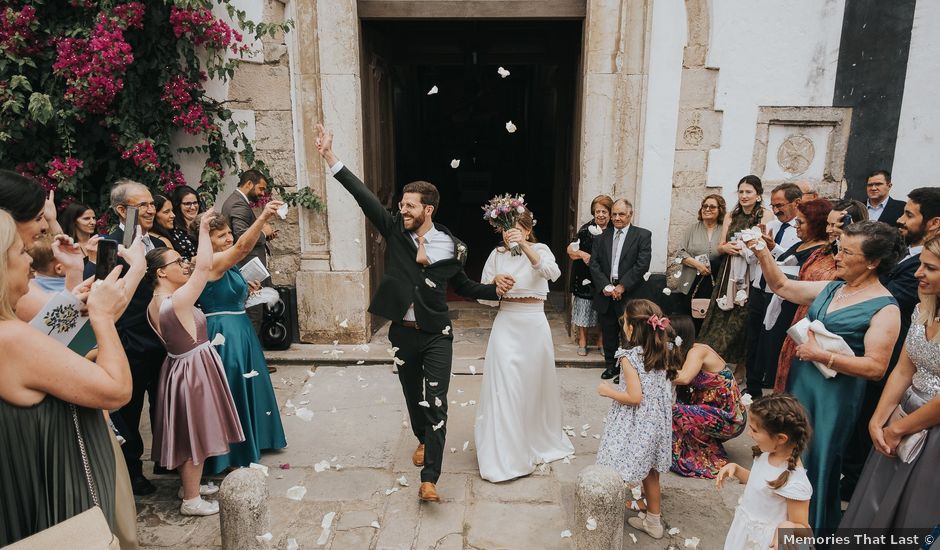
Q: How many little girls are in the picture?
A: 2